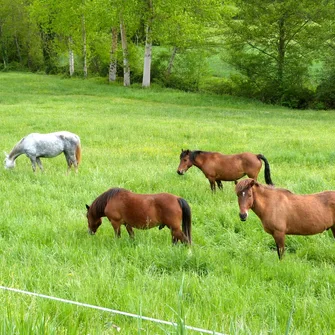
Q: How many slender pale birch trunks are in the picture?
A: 5